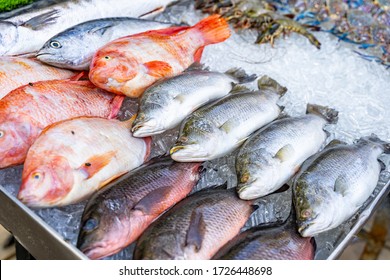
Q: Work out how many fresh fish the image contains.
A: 13